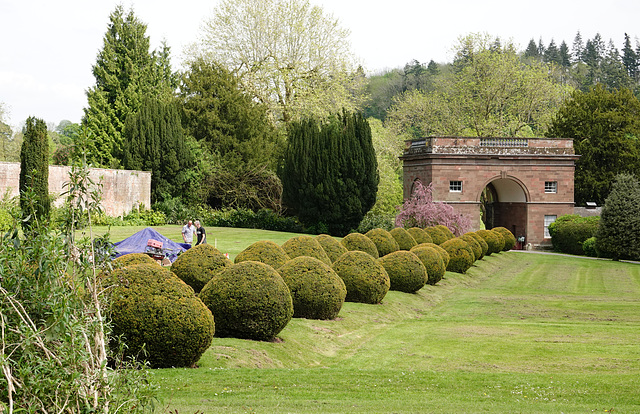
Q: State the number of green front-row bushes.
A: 13